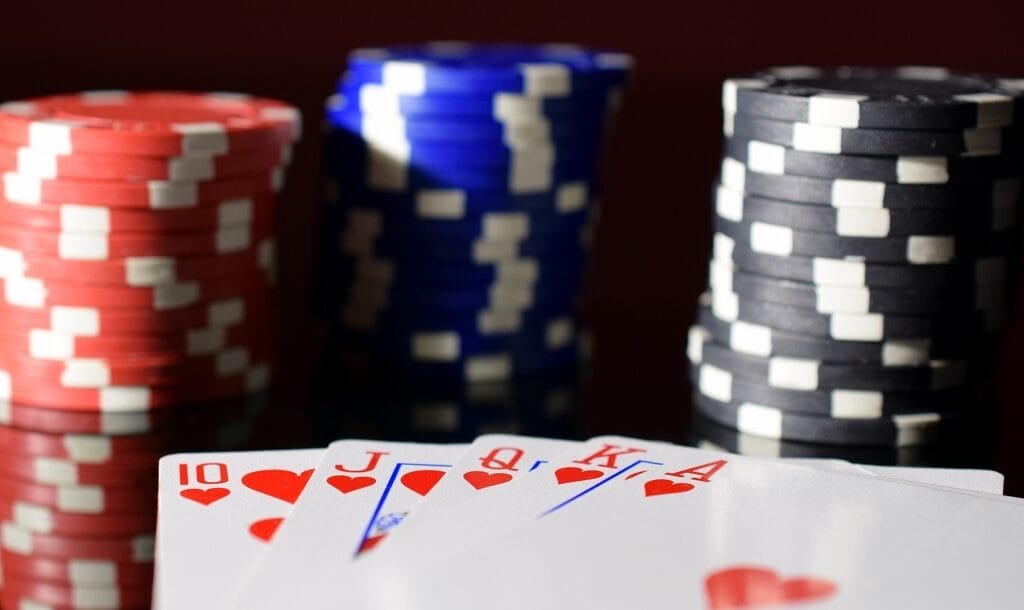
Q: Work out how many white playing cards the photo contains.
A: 5